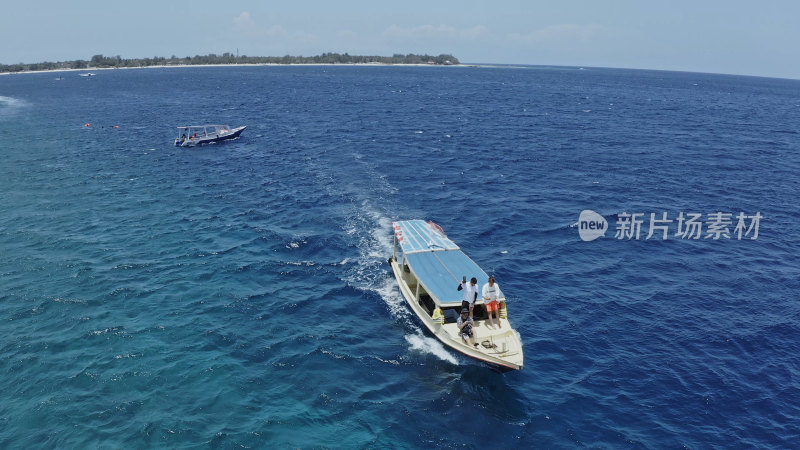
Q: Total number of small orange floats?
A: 2